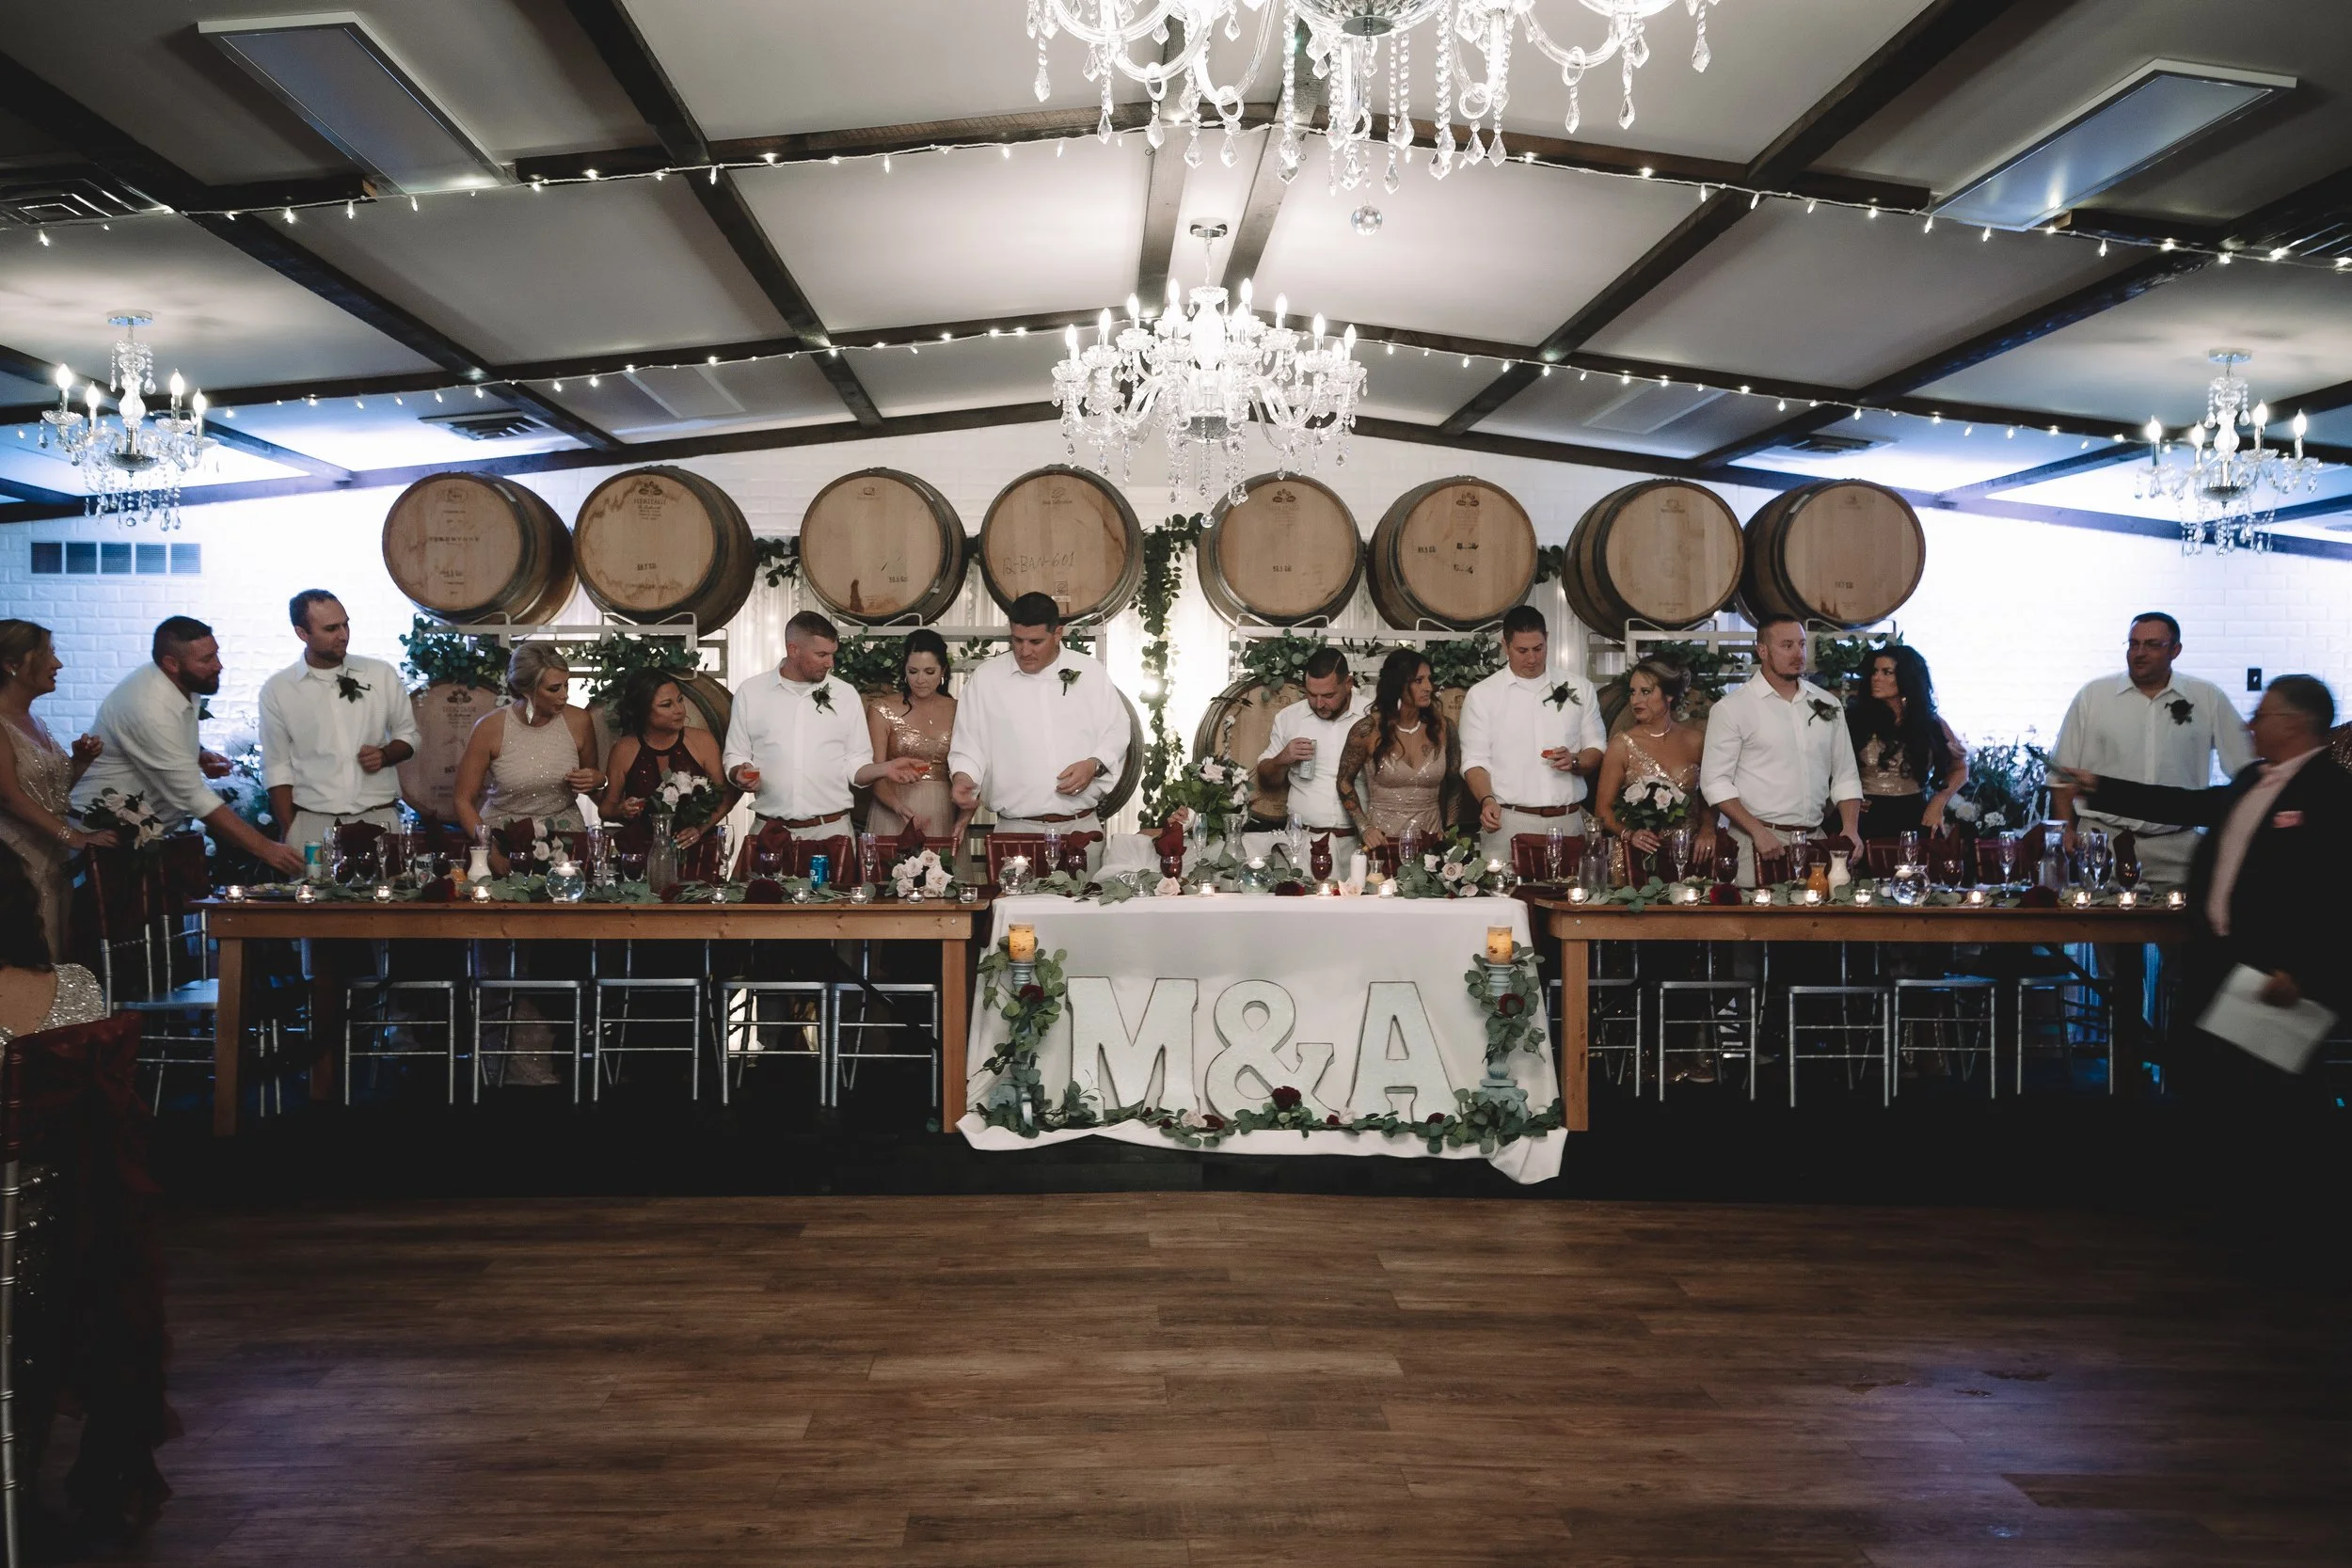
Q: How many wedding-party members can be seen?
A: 15